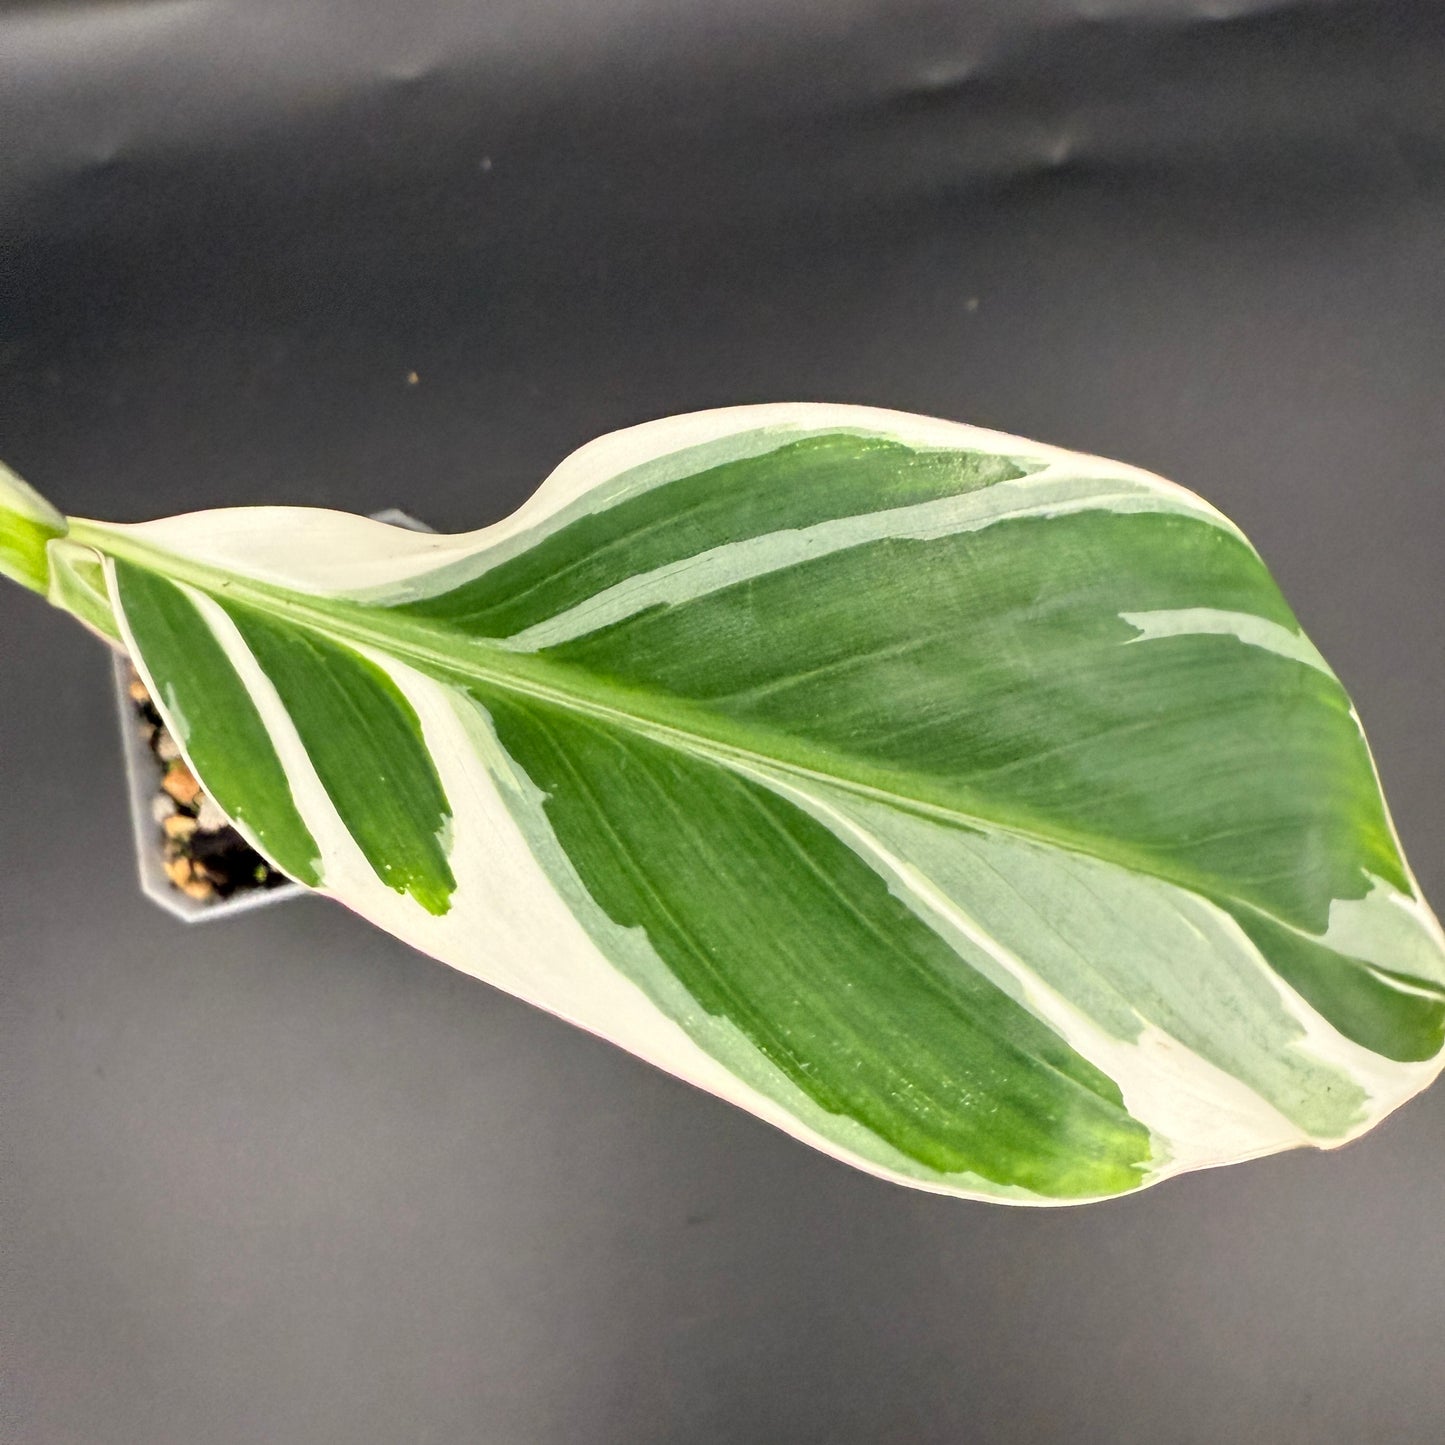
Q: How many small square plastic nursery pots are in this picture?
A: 1